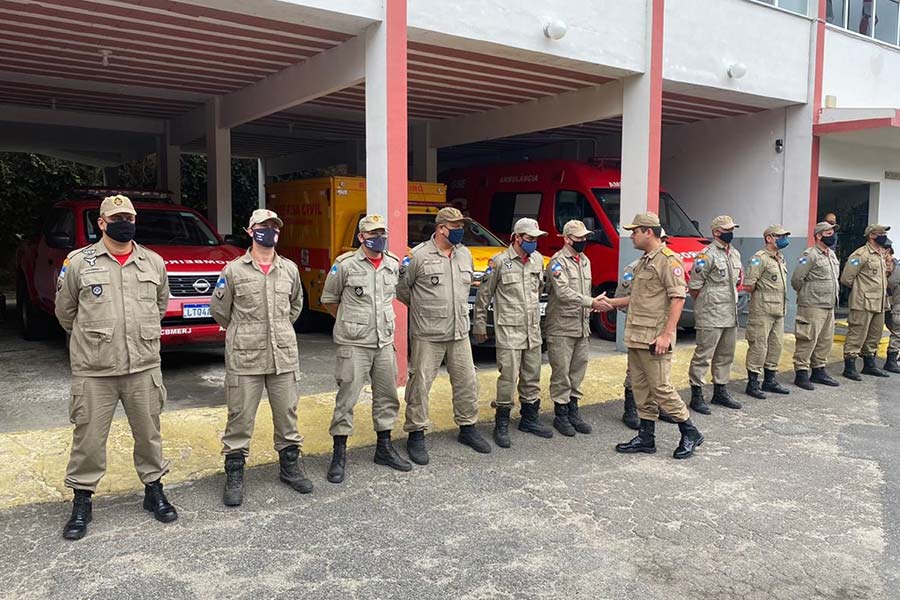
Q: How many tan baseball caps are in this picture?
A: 11